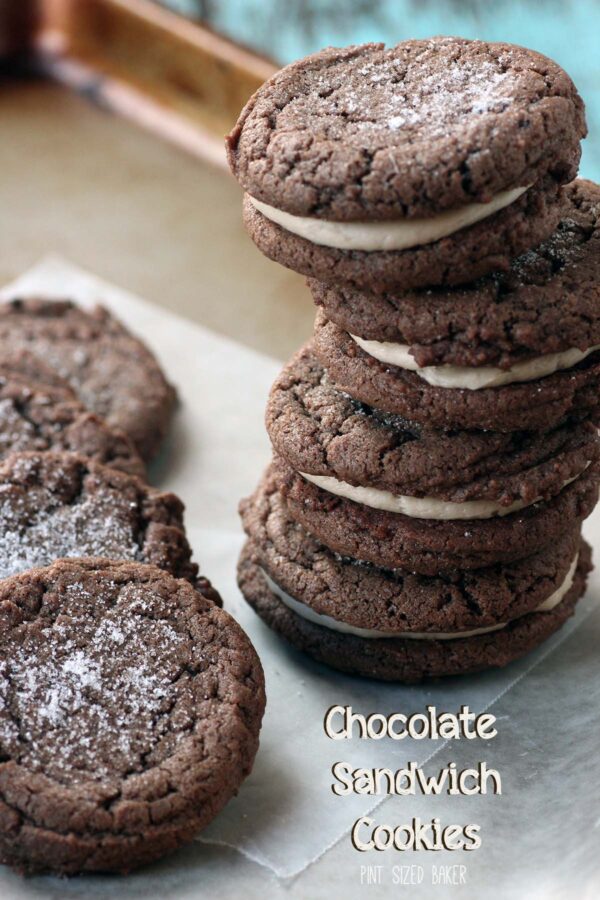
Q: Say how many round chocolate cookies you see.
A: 12